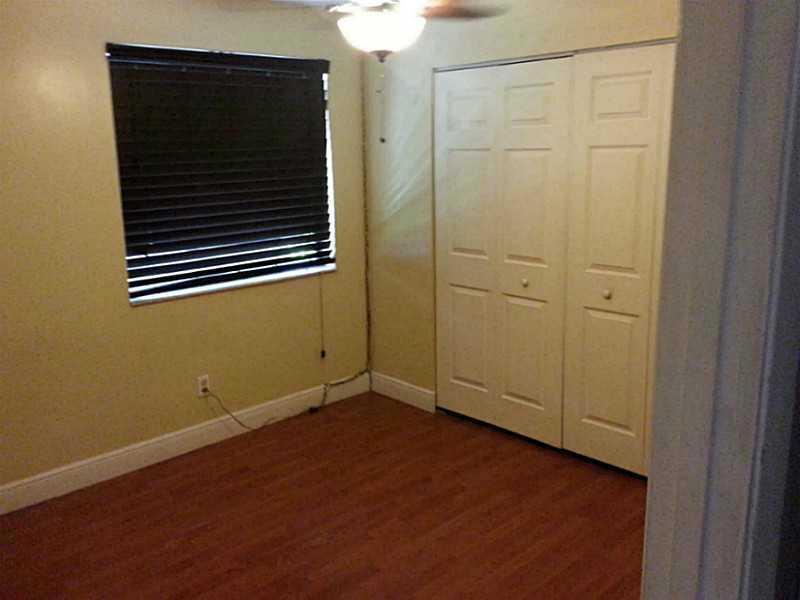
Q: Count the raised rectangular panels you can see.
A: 9